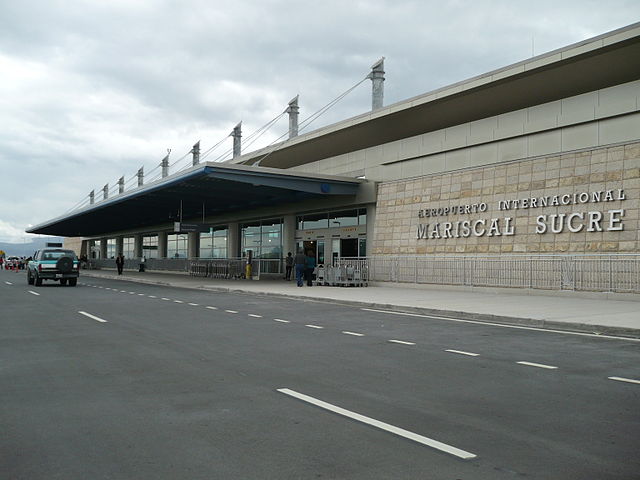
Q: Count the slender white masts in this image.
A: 9